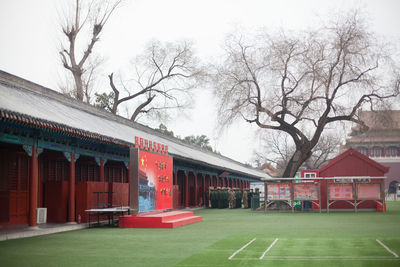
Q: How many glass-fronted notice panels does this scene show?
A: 4